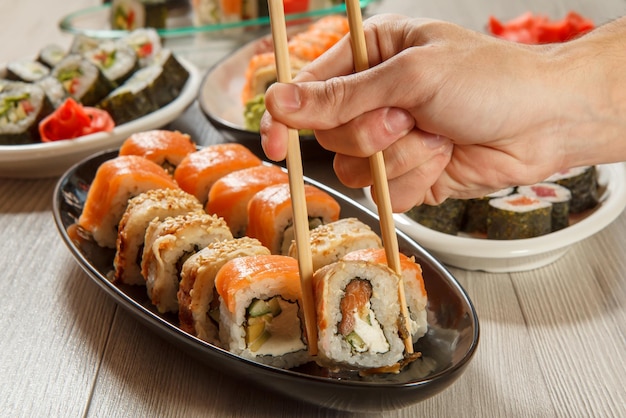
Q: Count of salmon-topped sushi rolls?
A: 7